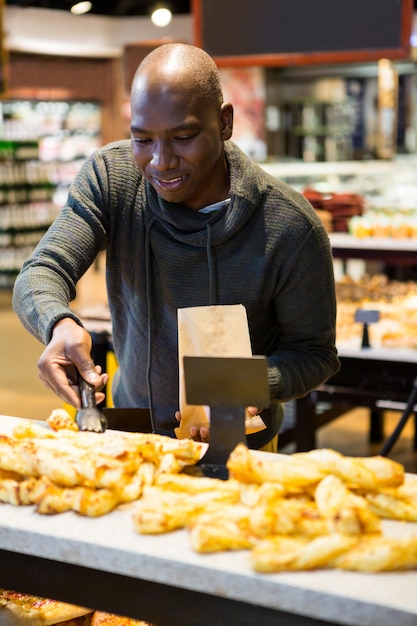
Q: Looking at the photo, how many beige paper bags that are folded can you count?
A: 1